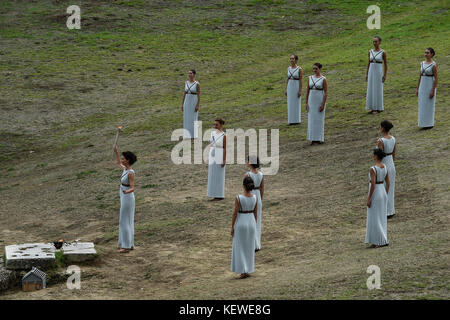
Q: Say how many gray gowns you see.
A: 11